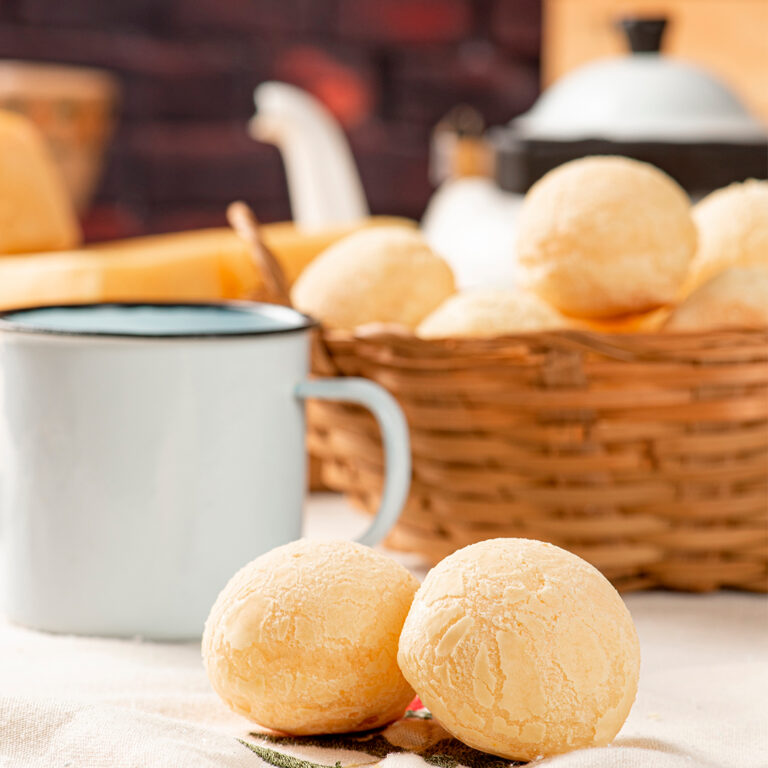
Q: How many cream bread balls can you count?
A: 7